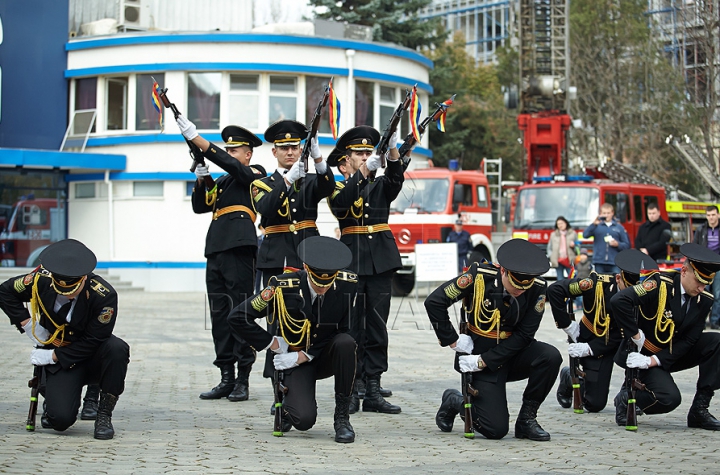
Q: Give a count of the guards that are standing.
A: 4